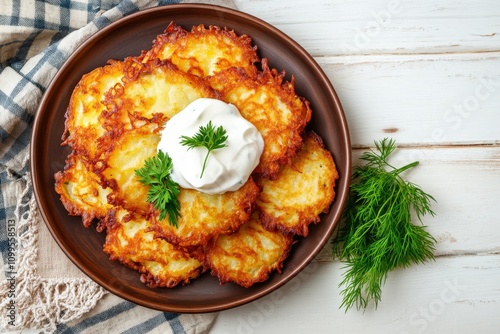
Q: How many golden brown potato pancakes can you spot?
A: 10